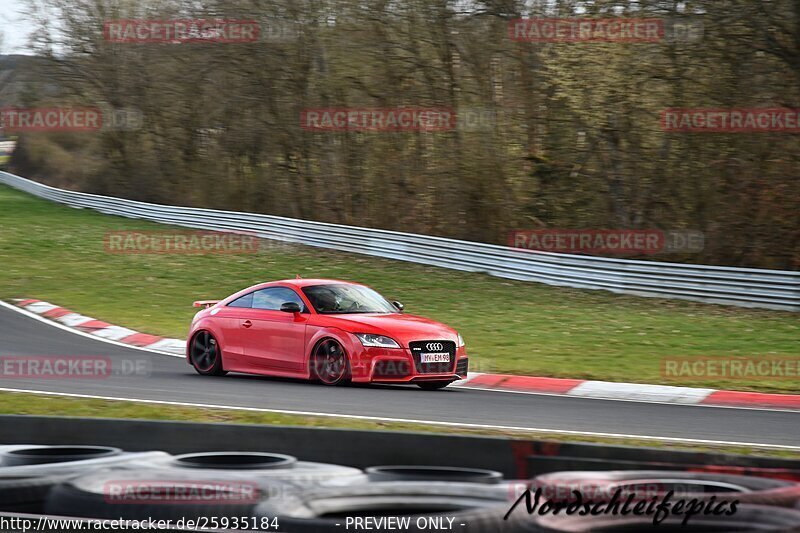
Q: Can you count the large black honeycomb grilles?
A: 1